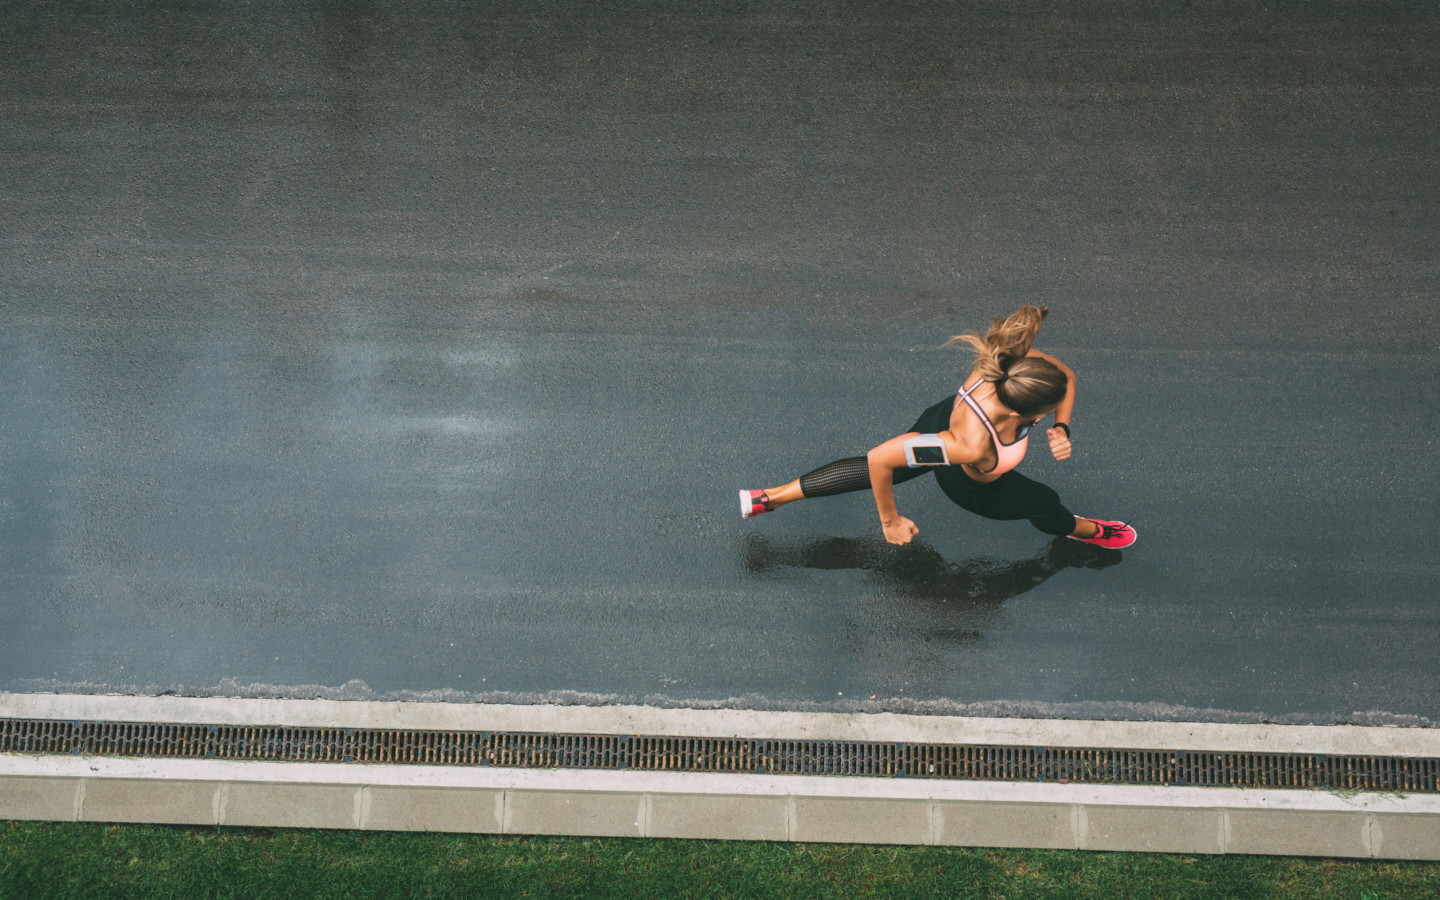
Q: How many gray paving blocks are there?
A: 11